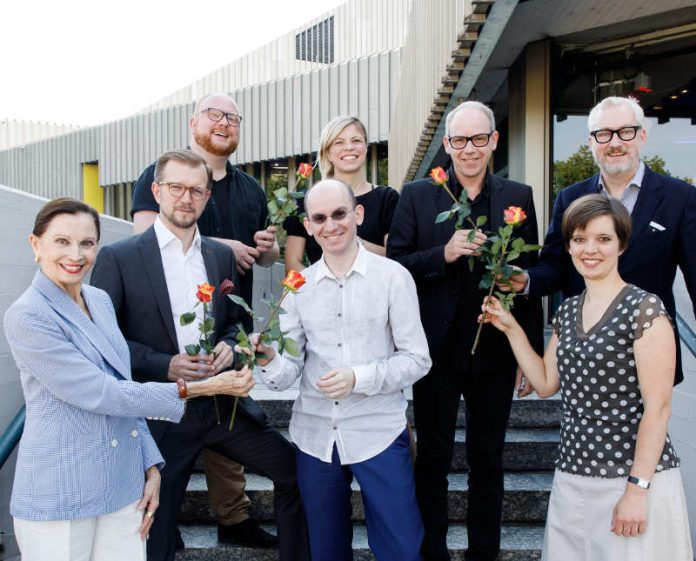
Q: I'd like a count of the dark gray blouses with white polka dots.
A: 1